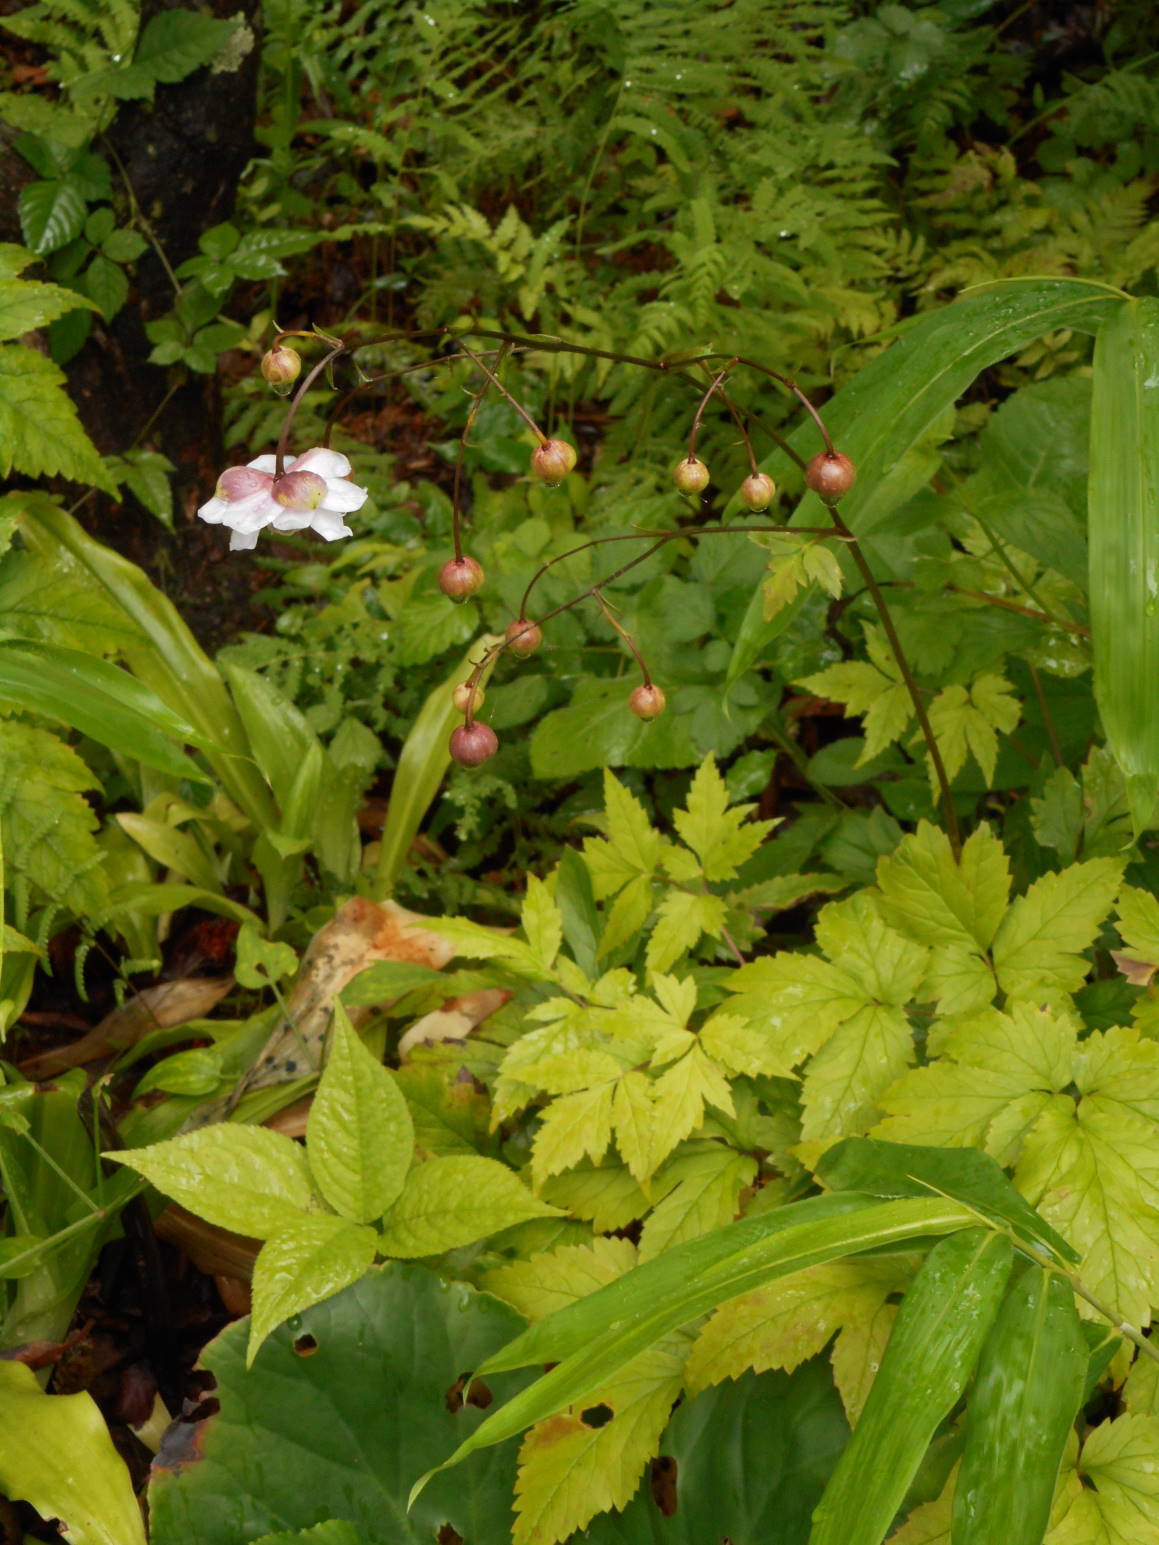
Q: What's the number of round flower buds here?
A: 10